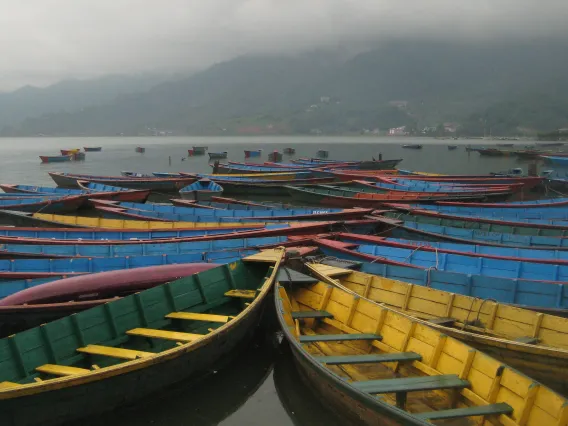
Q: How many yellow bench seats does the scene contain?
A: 6